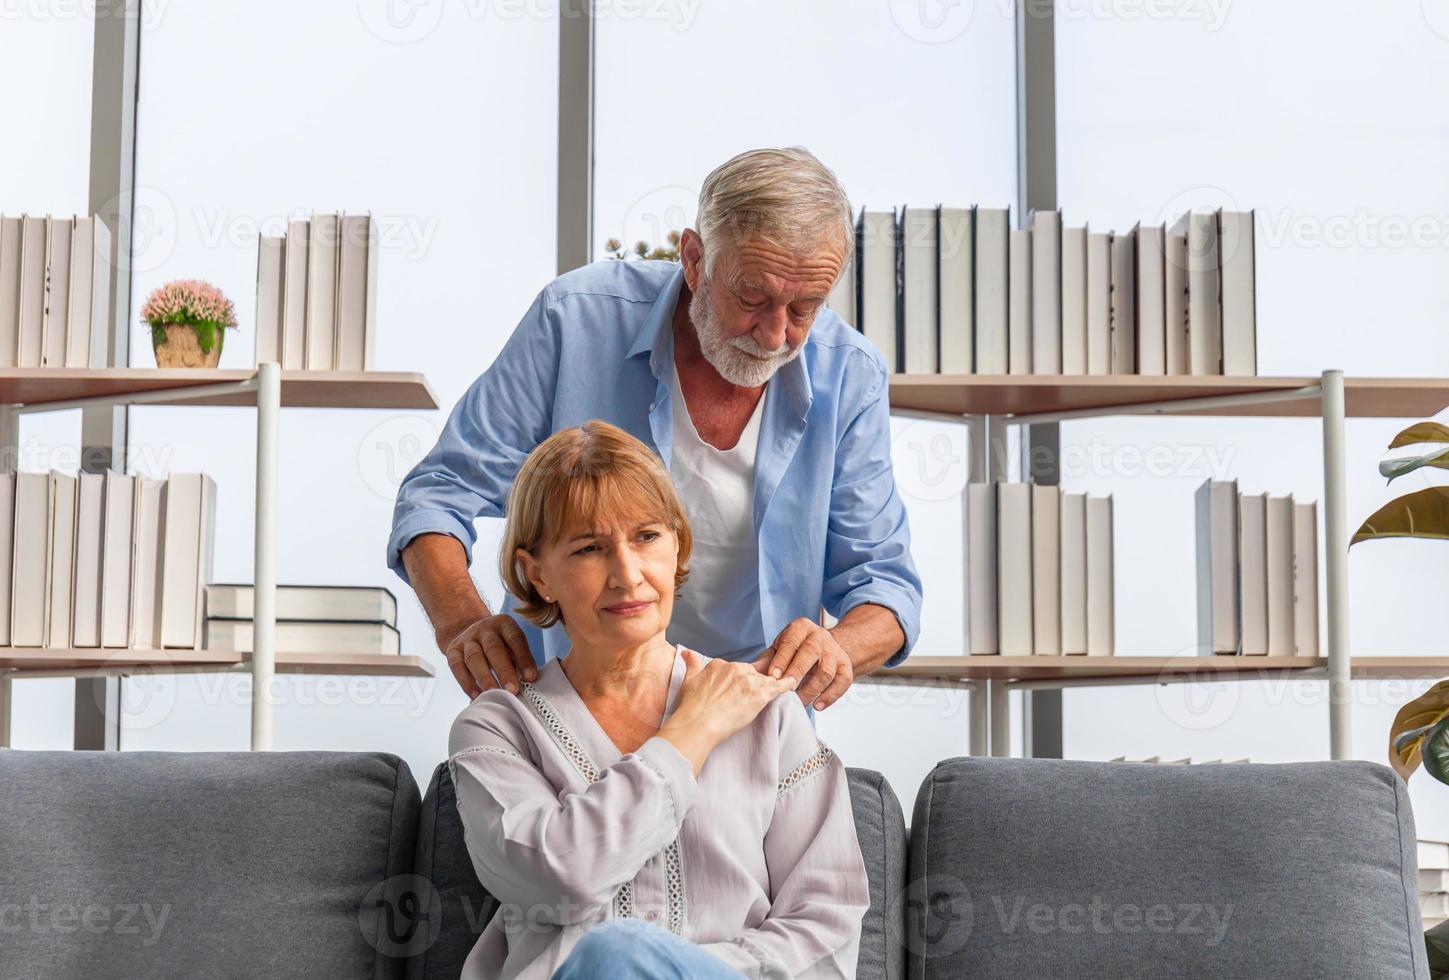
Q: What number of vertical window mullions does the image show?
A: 3